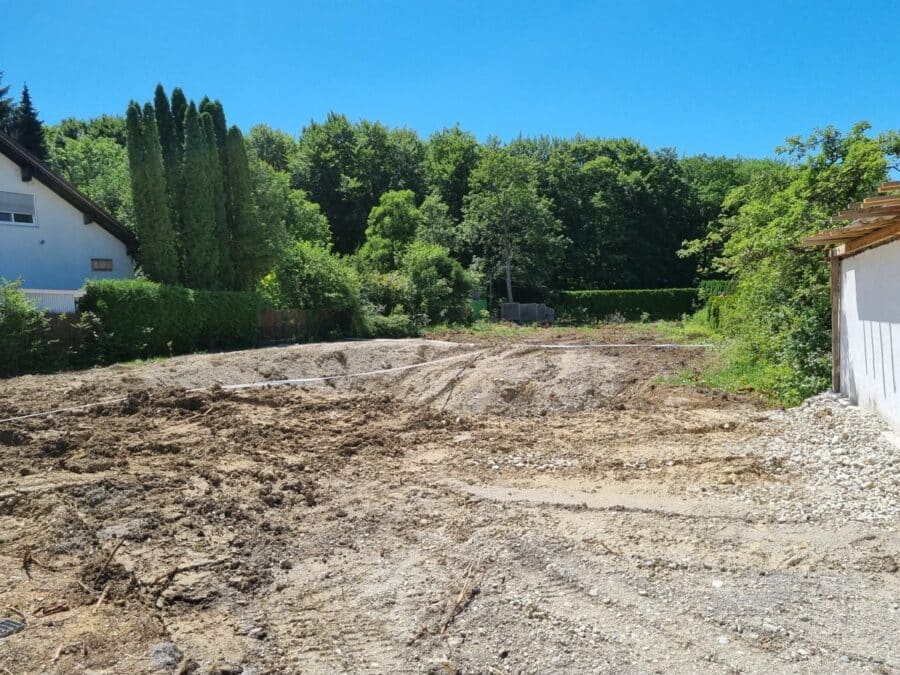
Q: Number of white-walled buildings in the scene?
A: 2